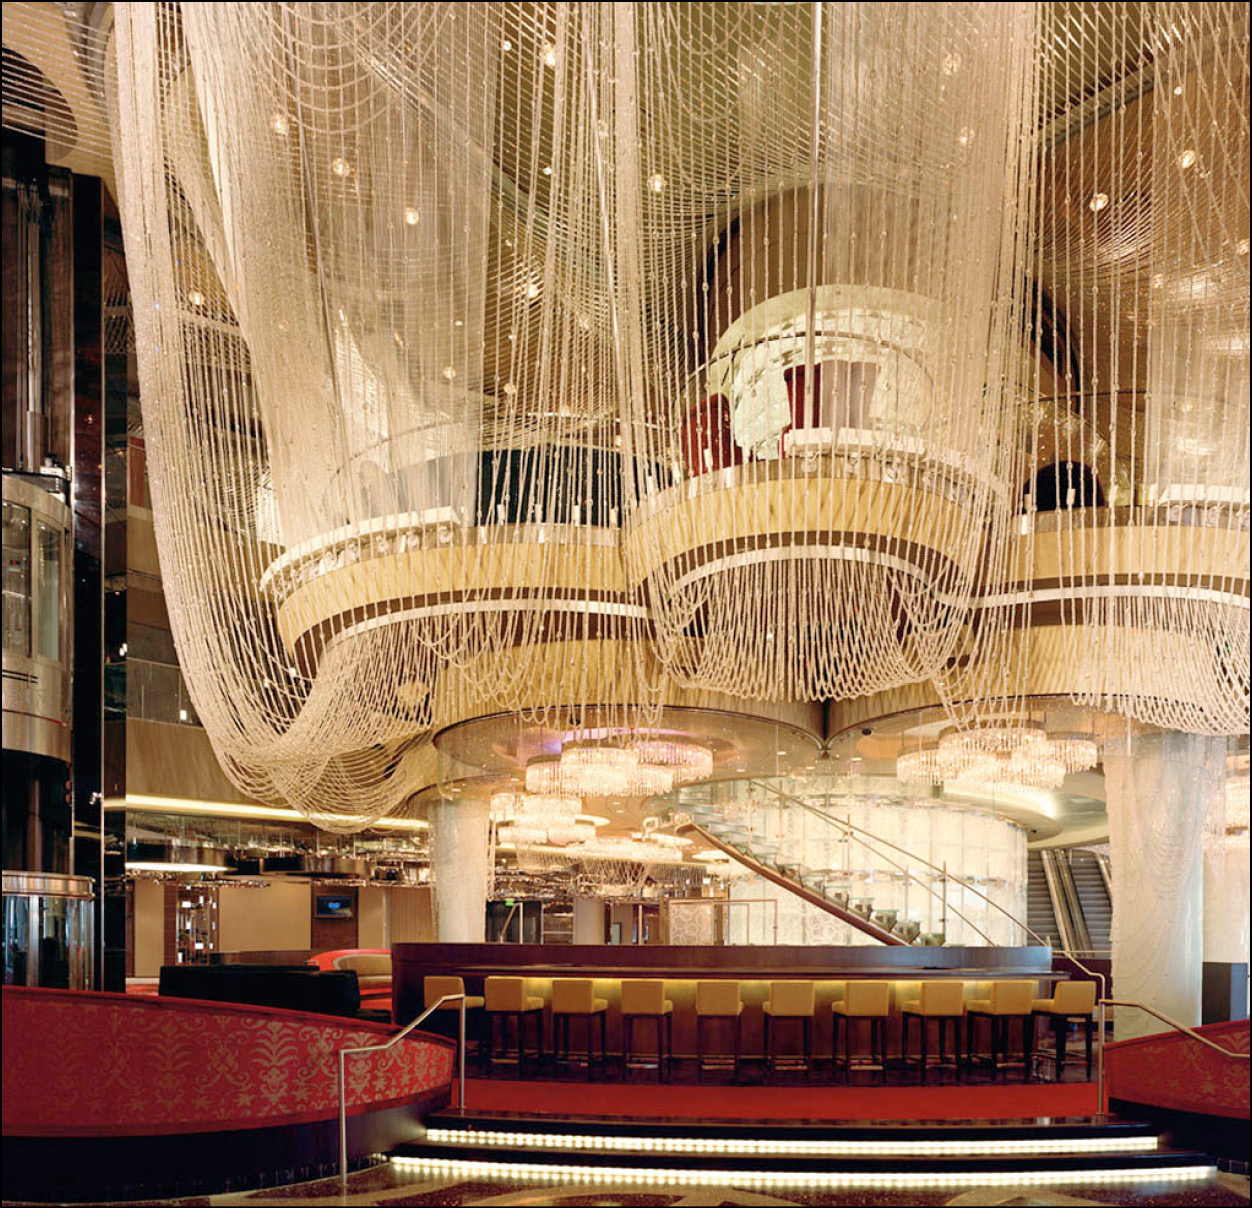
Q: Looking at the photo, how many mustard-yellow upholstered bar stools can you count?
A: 10